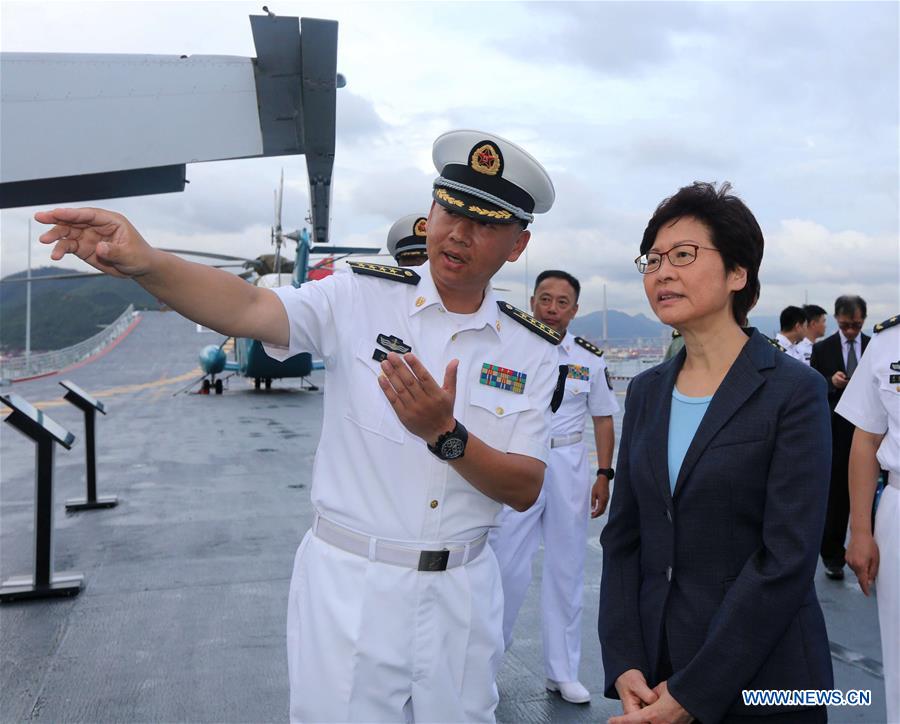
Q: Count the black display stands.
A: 2